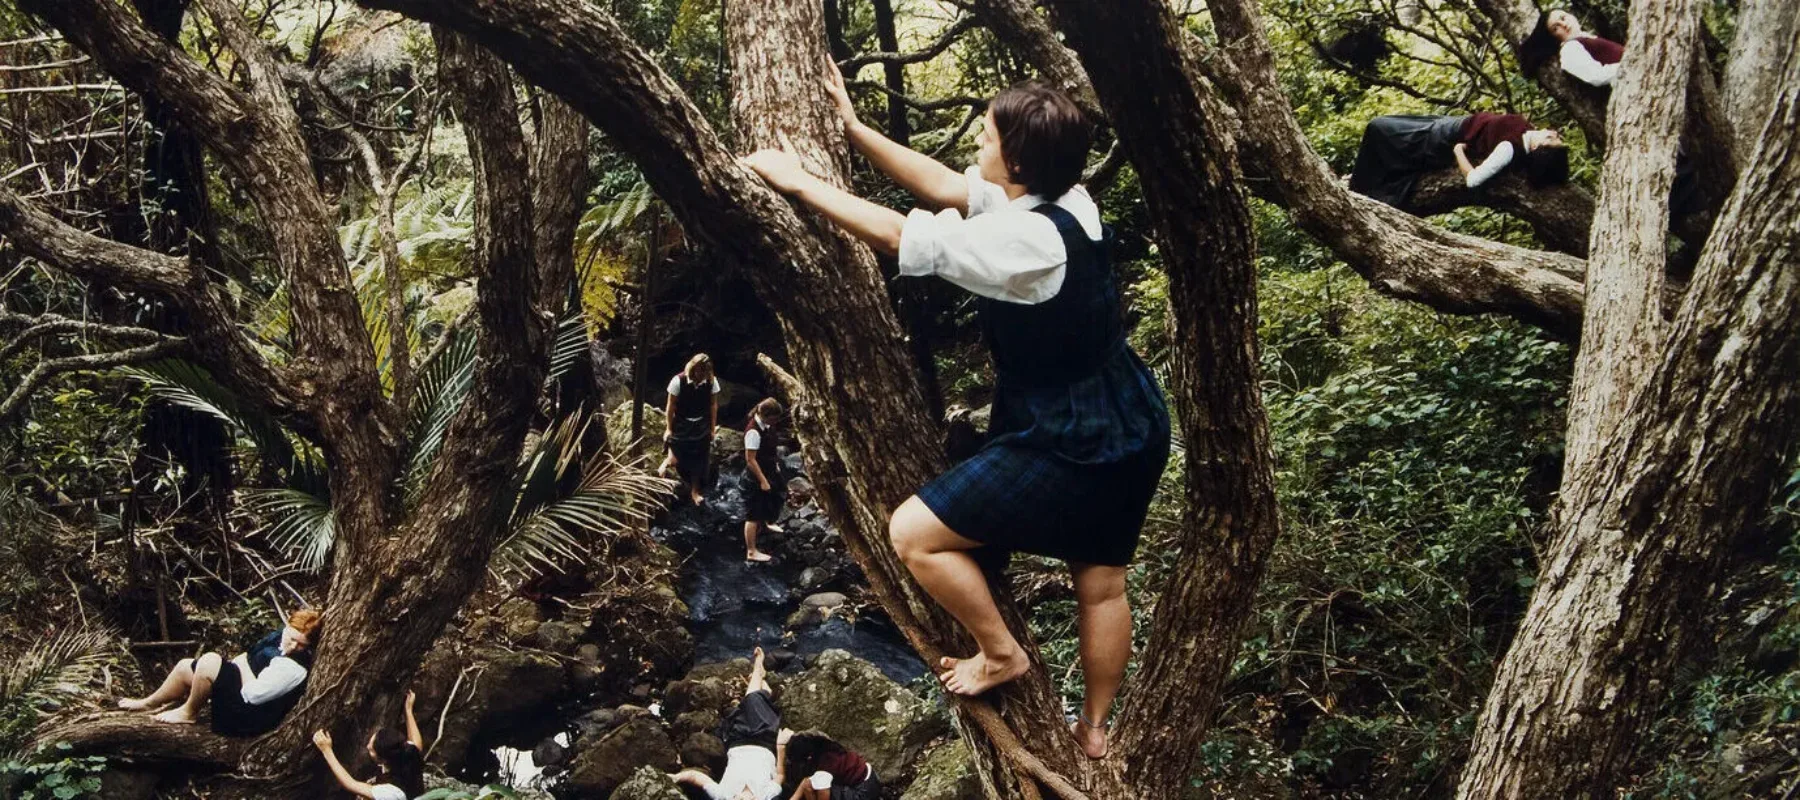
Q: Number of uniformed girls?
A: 9